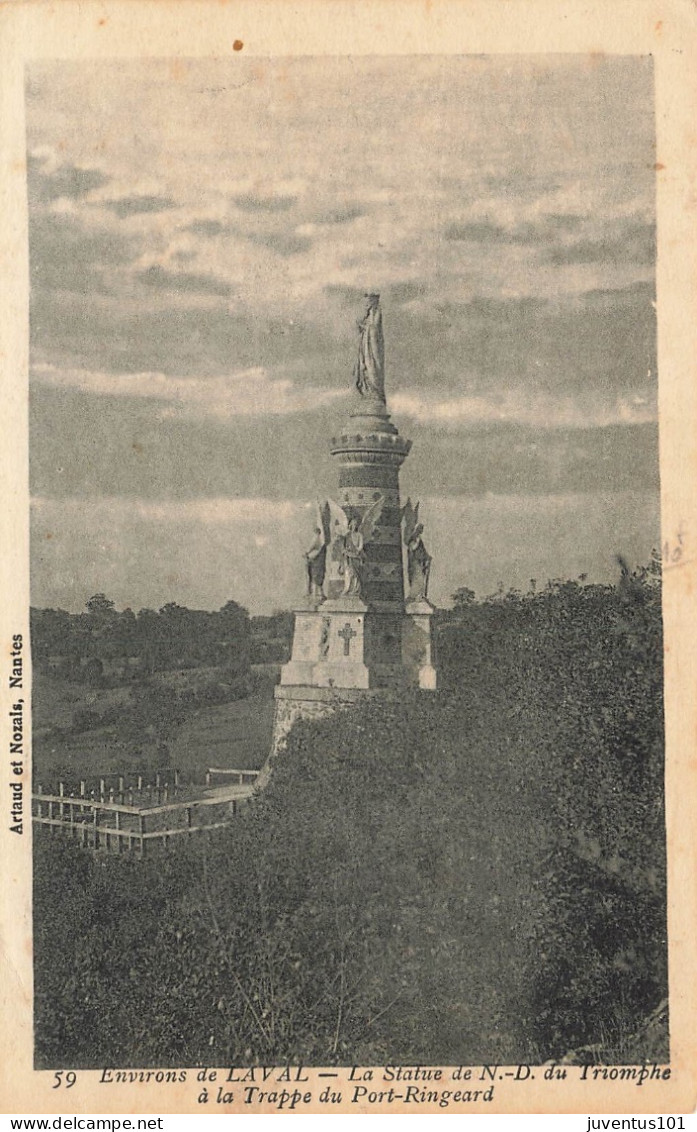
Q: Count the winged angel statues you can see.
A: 3